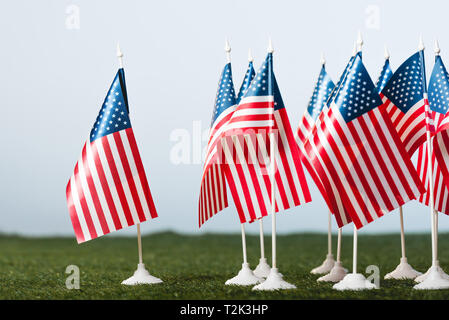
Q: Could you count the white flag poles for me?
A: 10